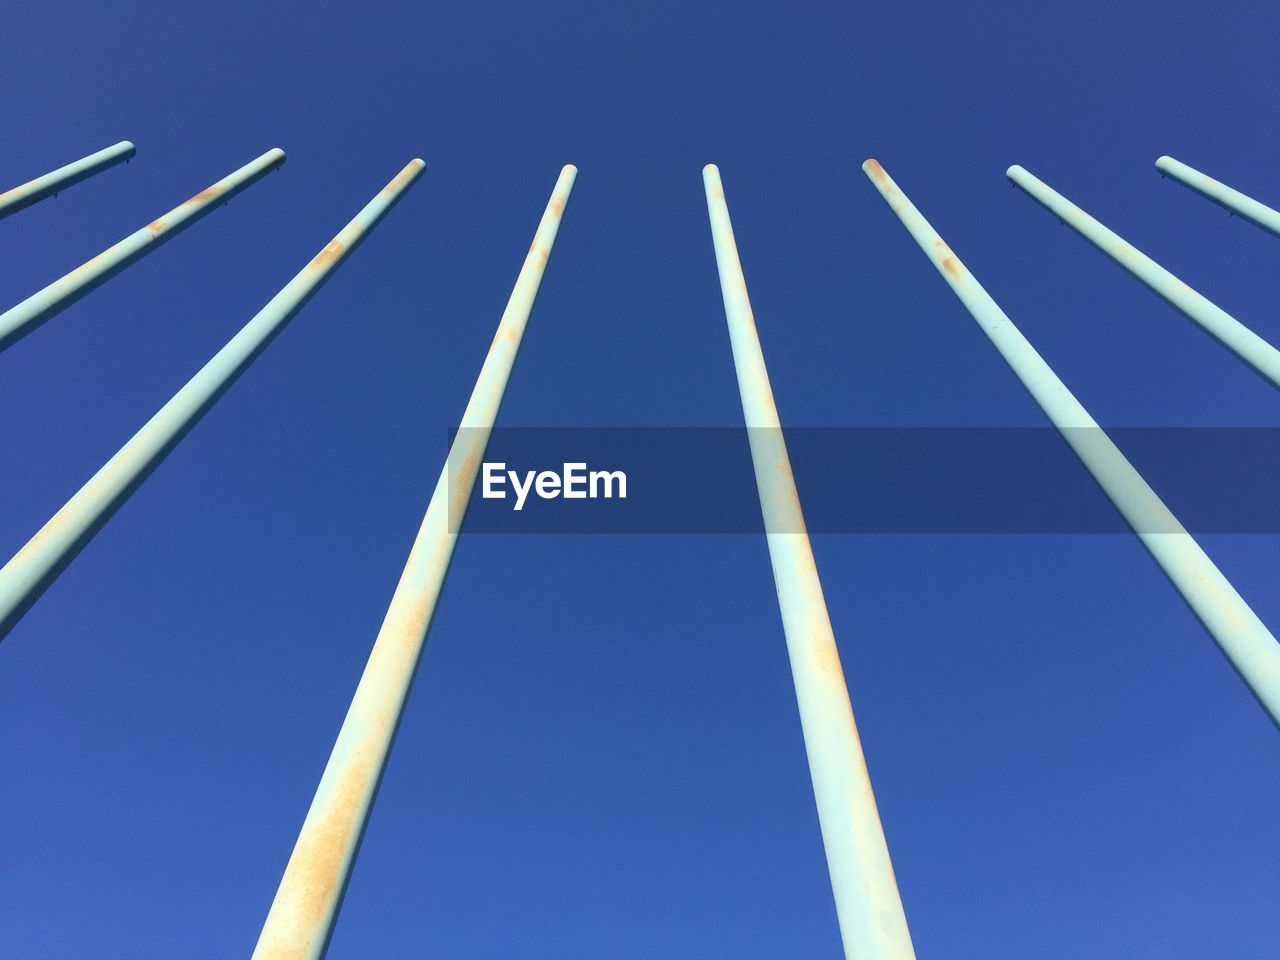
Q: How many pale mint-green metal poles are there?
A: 8